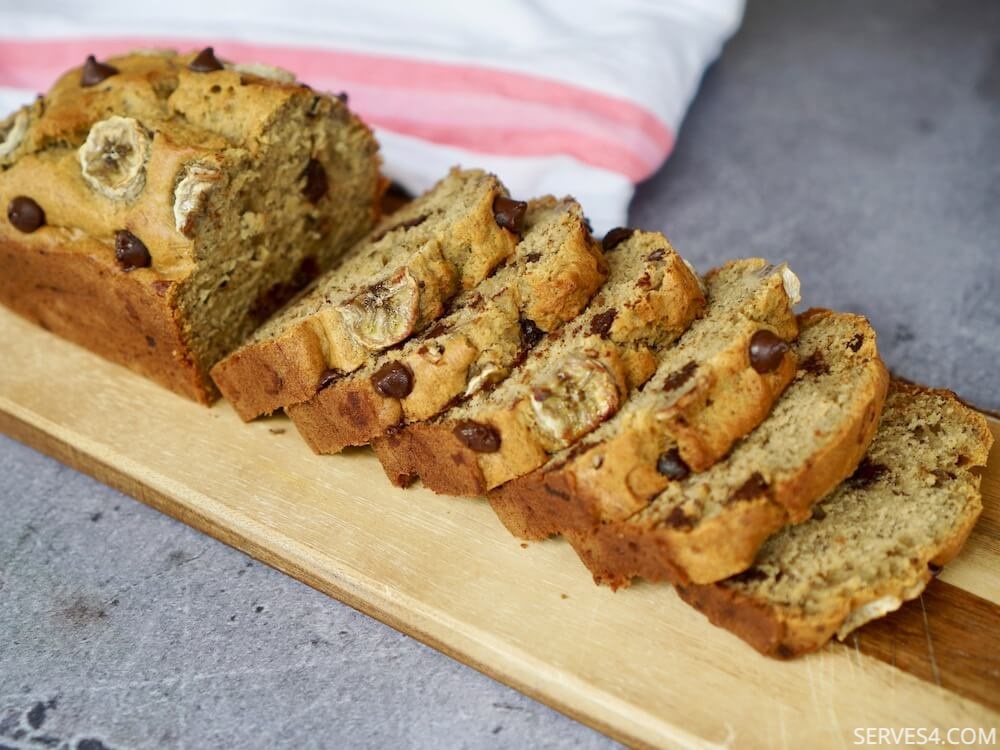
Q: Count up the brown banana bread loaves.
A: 1